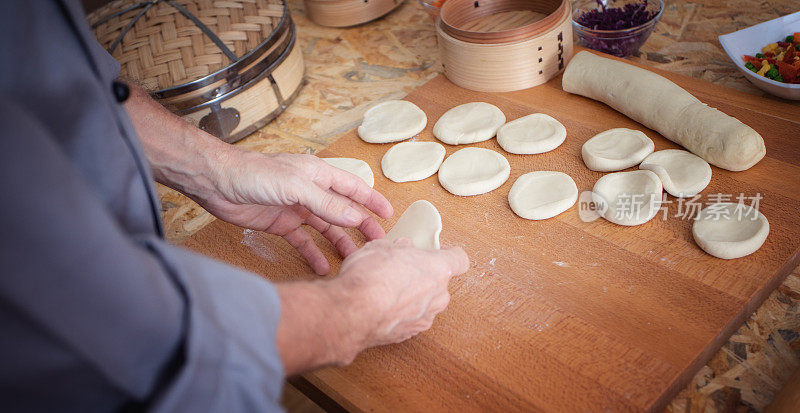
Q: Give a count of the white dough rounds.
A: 12